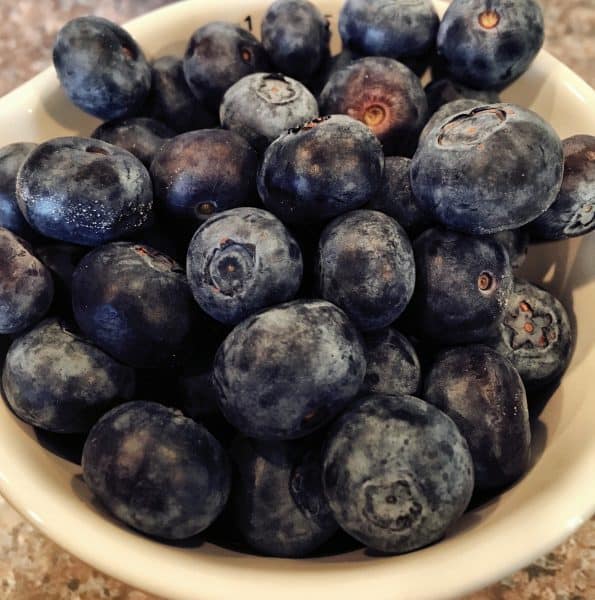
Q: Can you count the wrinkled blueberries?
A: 0